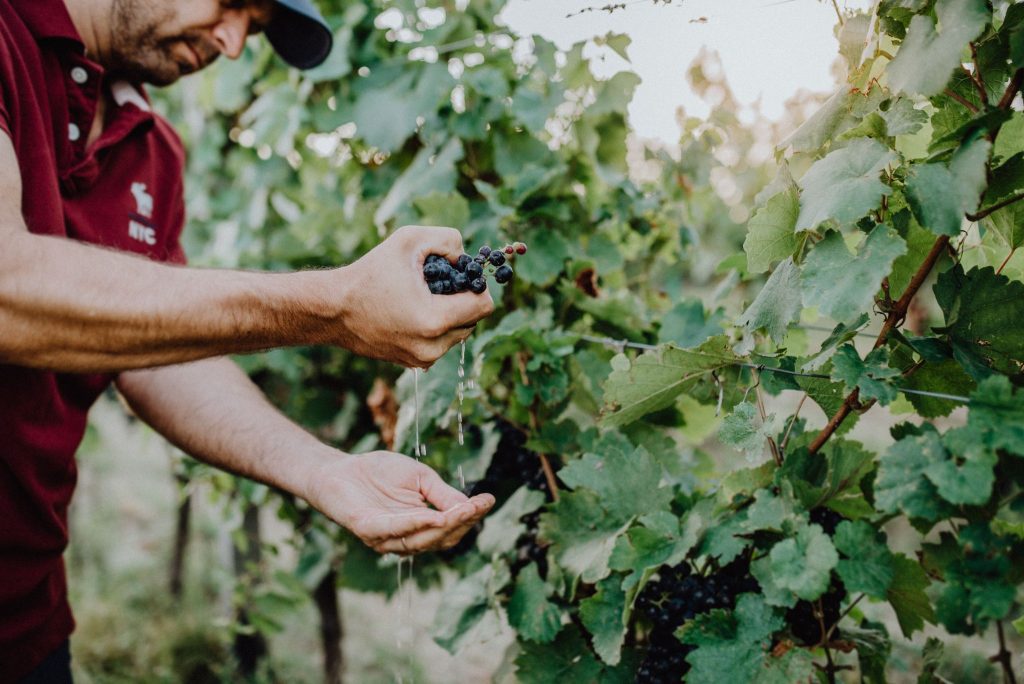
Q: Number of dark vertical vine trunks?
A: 3